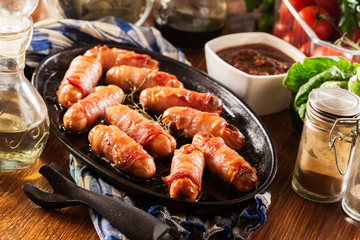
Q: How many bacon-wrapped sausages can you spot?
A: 10